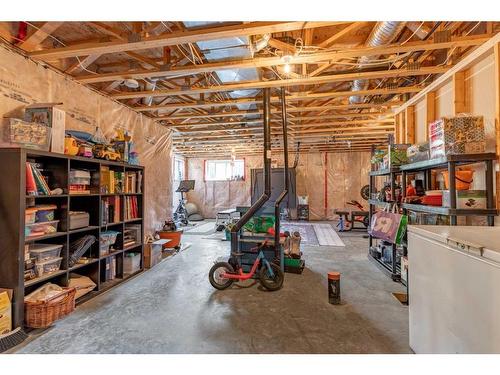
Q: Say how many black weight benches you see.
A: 1